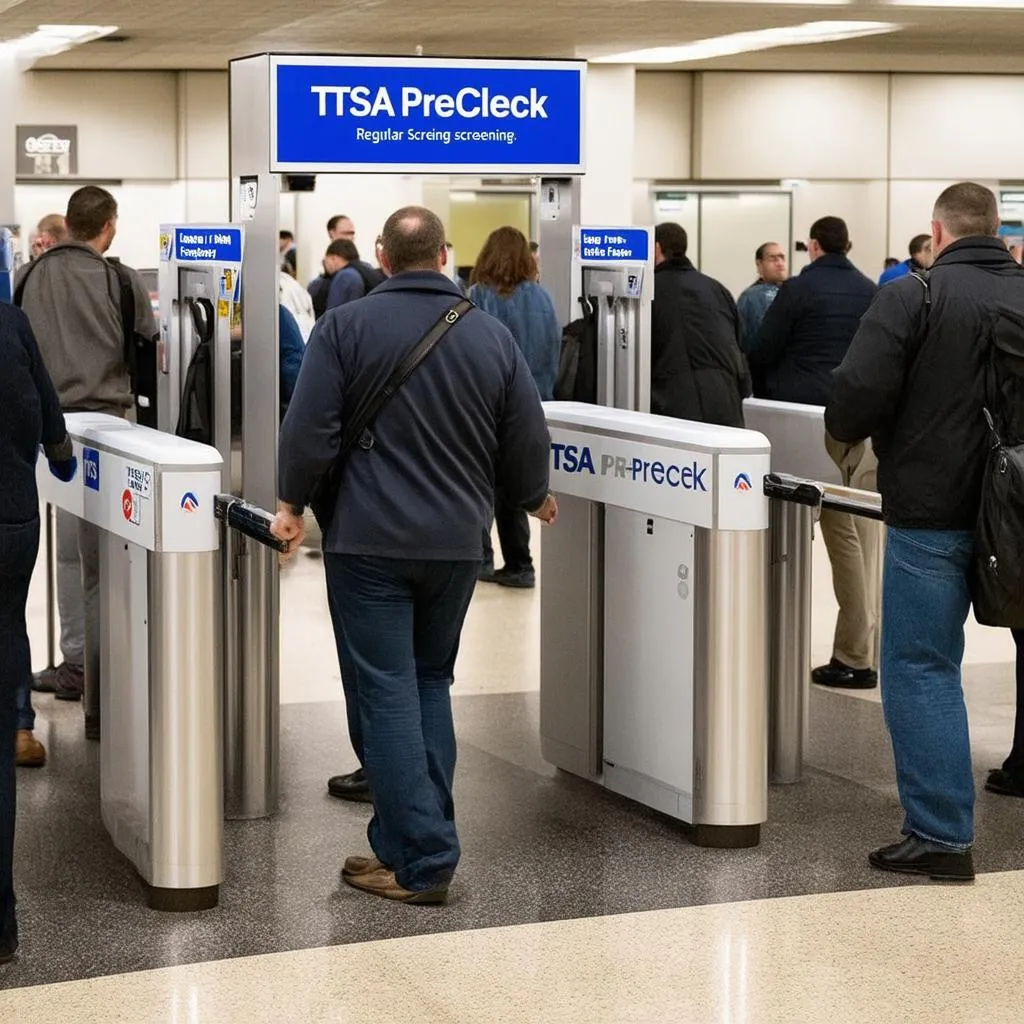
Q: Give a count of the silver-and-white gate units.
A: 2